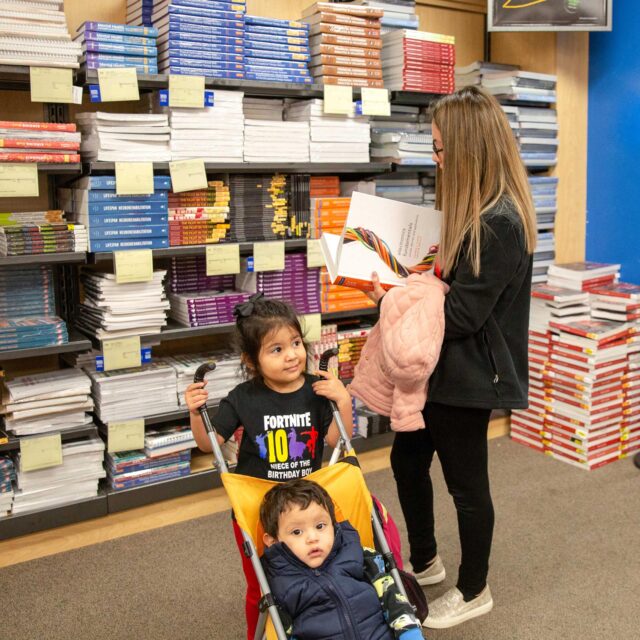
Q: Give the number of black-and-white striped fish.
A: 0